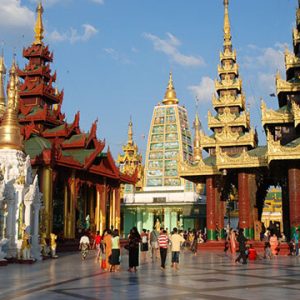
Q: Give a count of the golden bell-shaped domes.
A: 2